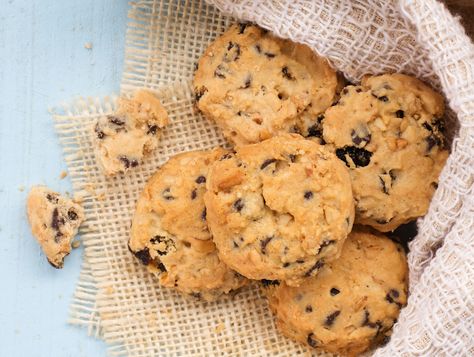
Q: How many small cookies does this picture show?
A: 2